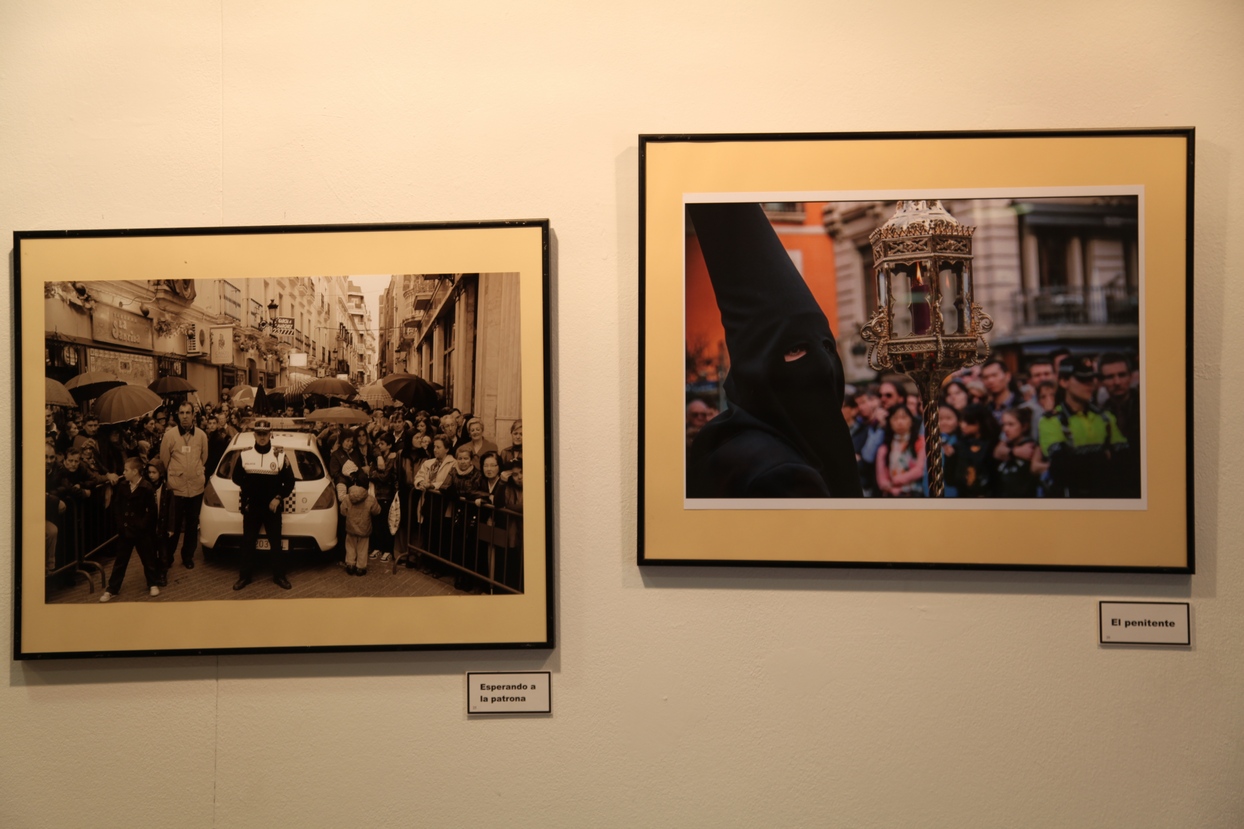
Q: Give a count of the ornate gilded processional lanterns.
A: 1